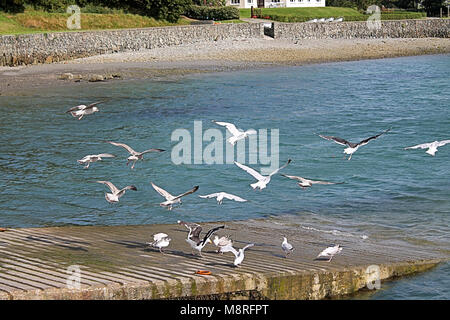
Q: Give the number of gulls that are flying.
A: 11